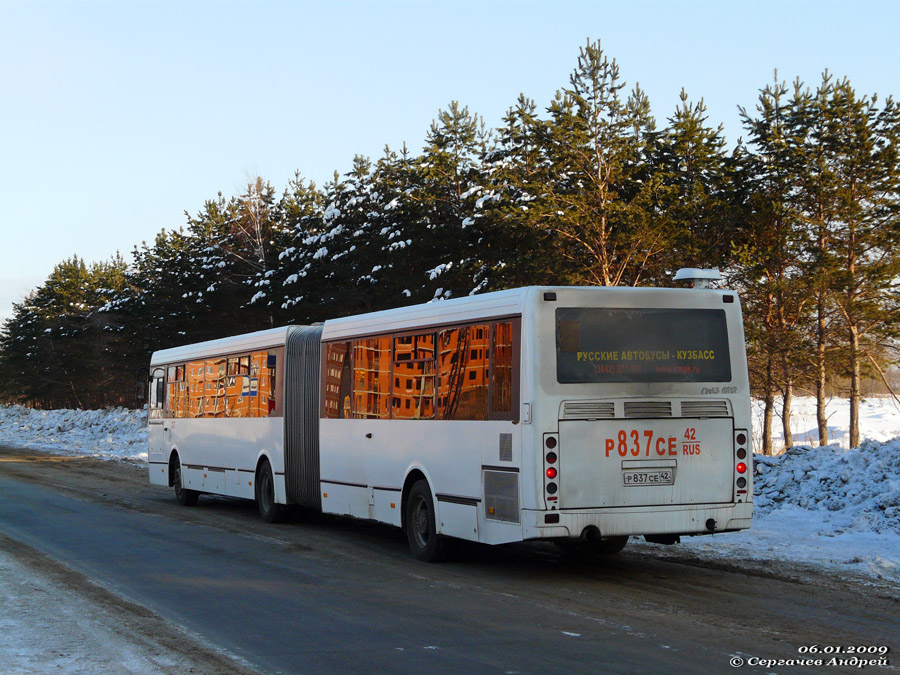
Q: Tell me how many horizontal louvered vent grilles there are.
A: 3